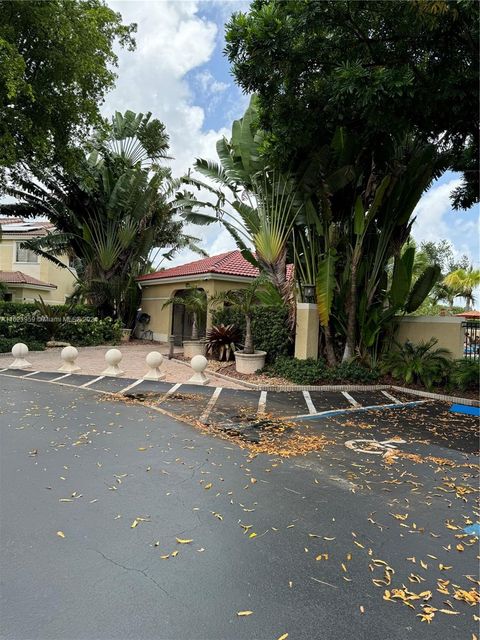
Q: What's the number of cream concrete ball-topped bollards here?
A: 5